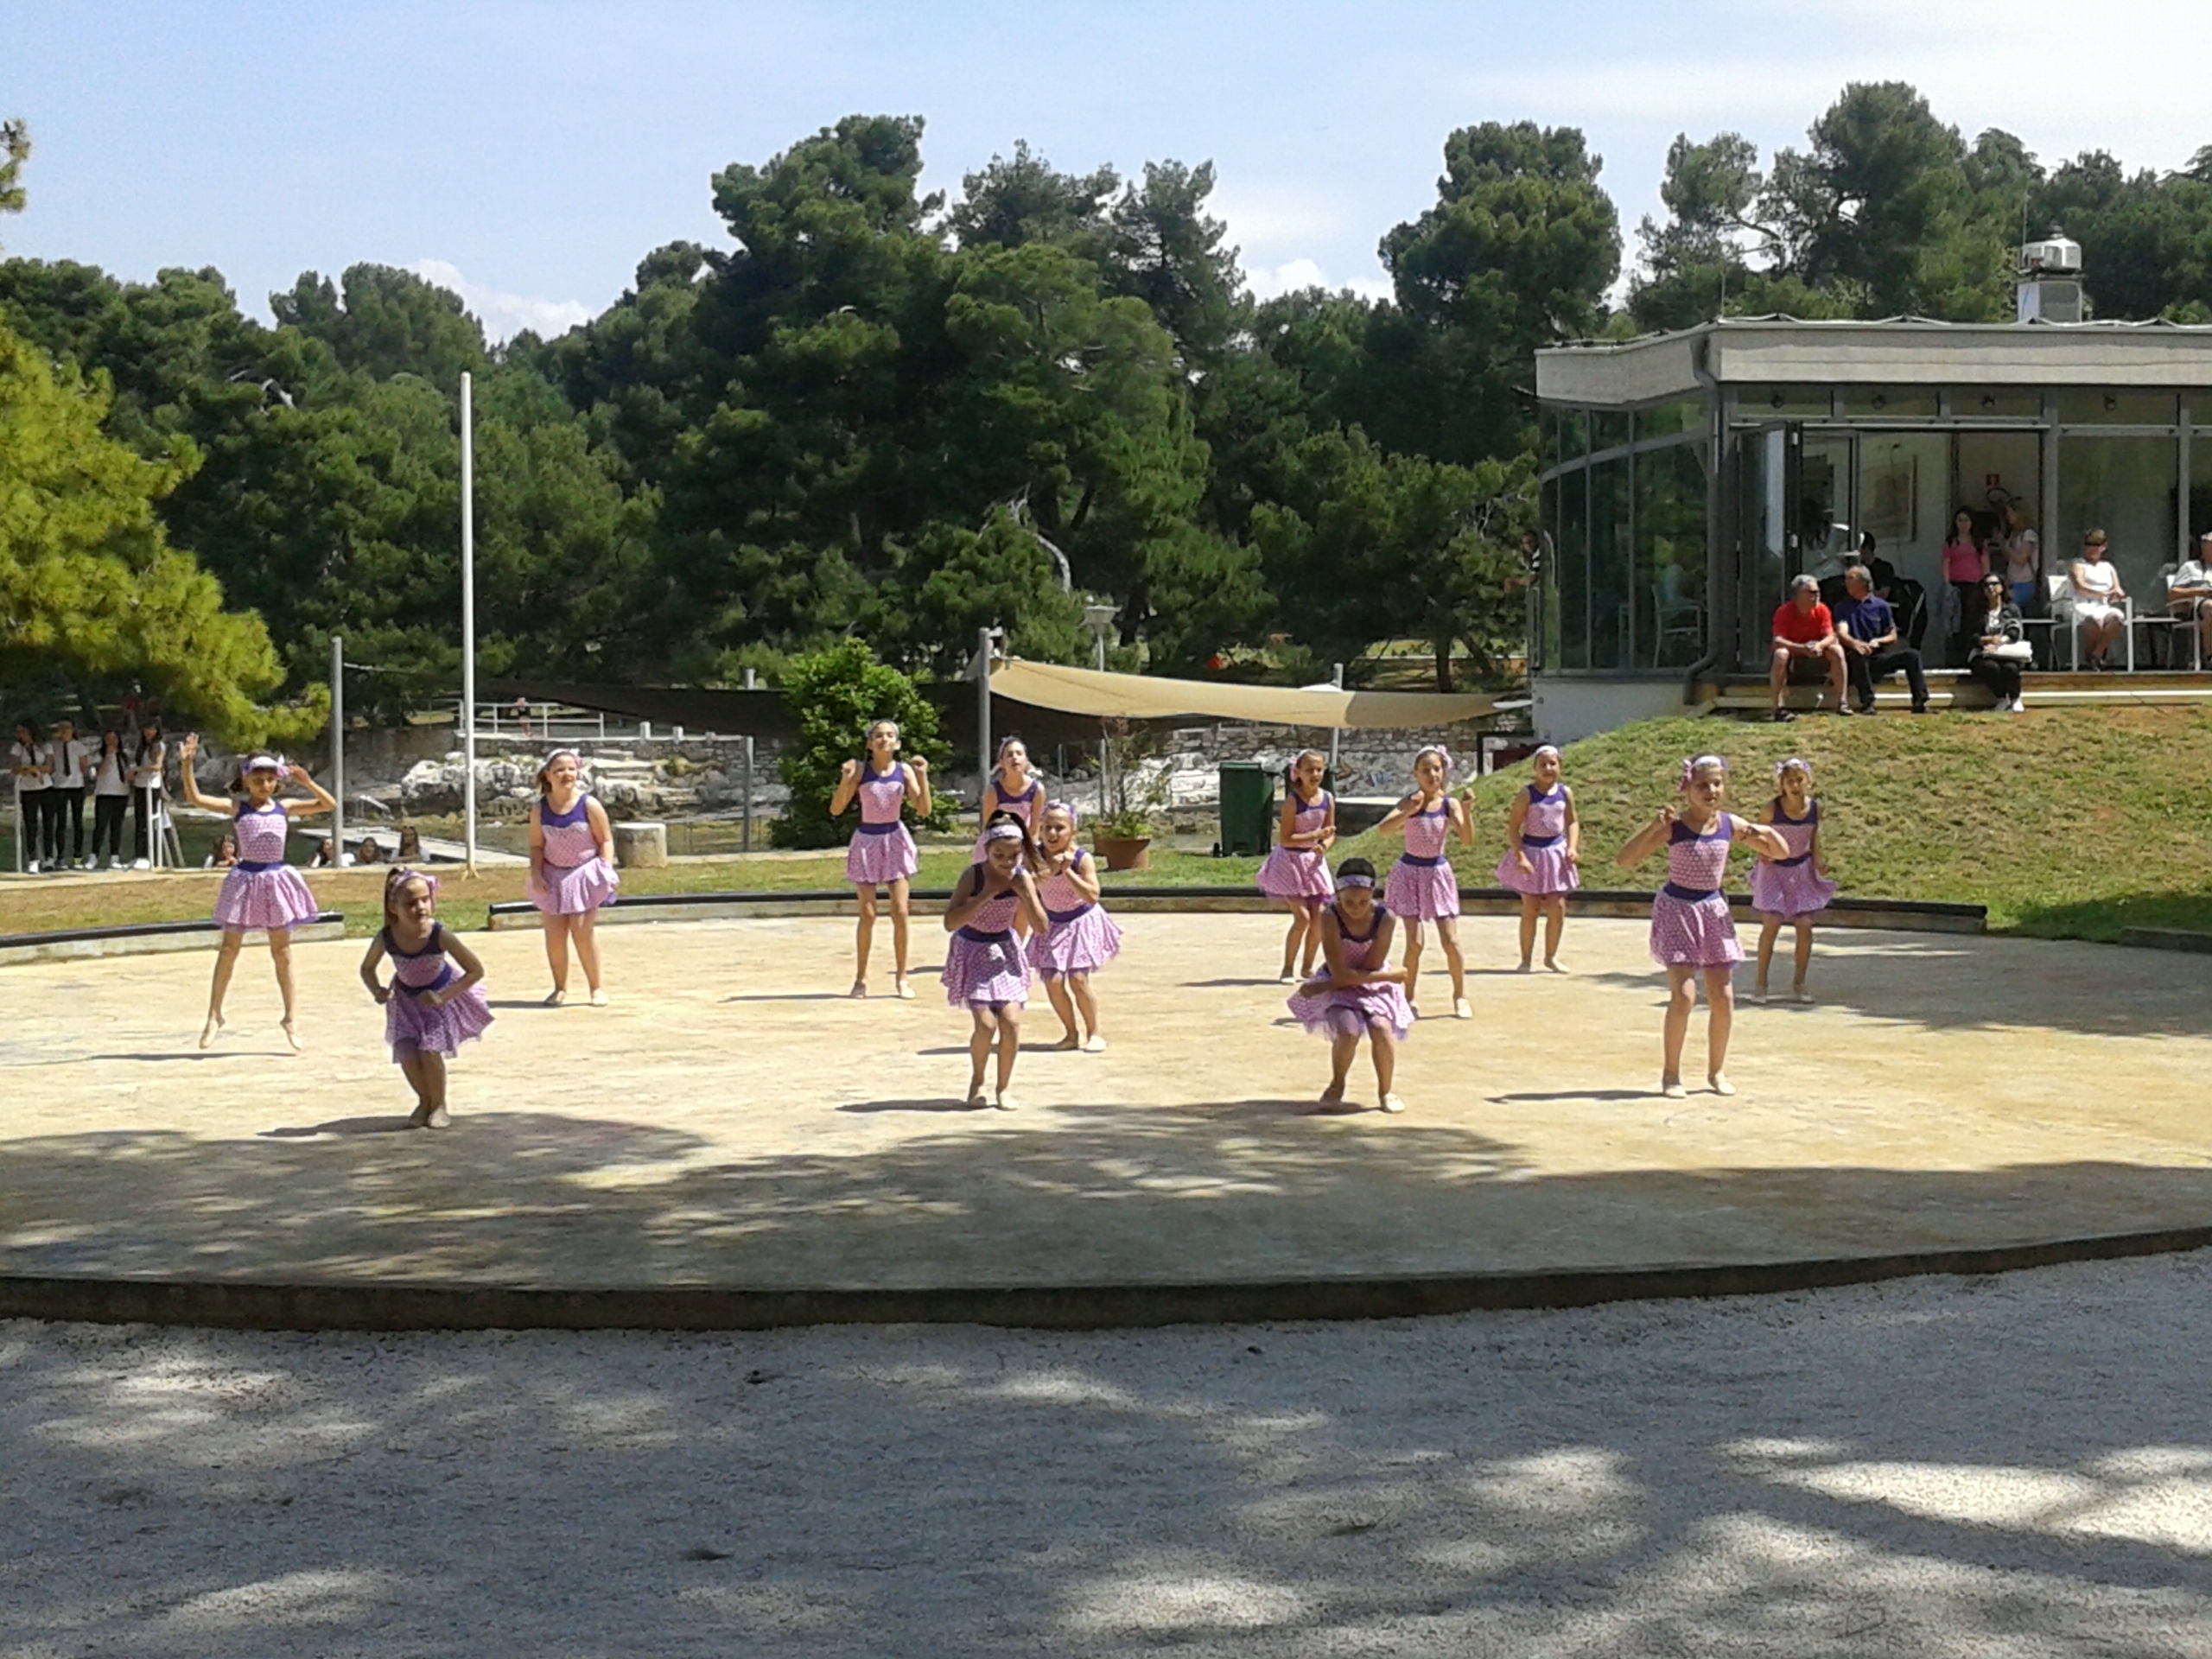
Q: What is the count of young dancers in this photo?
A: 13